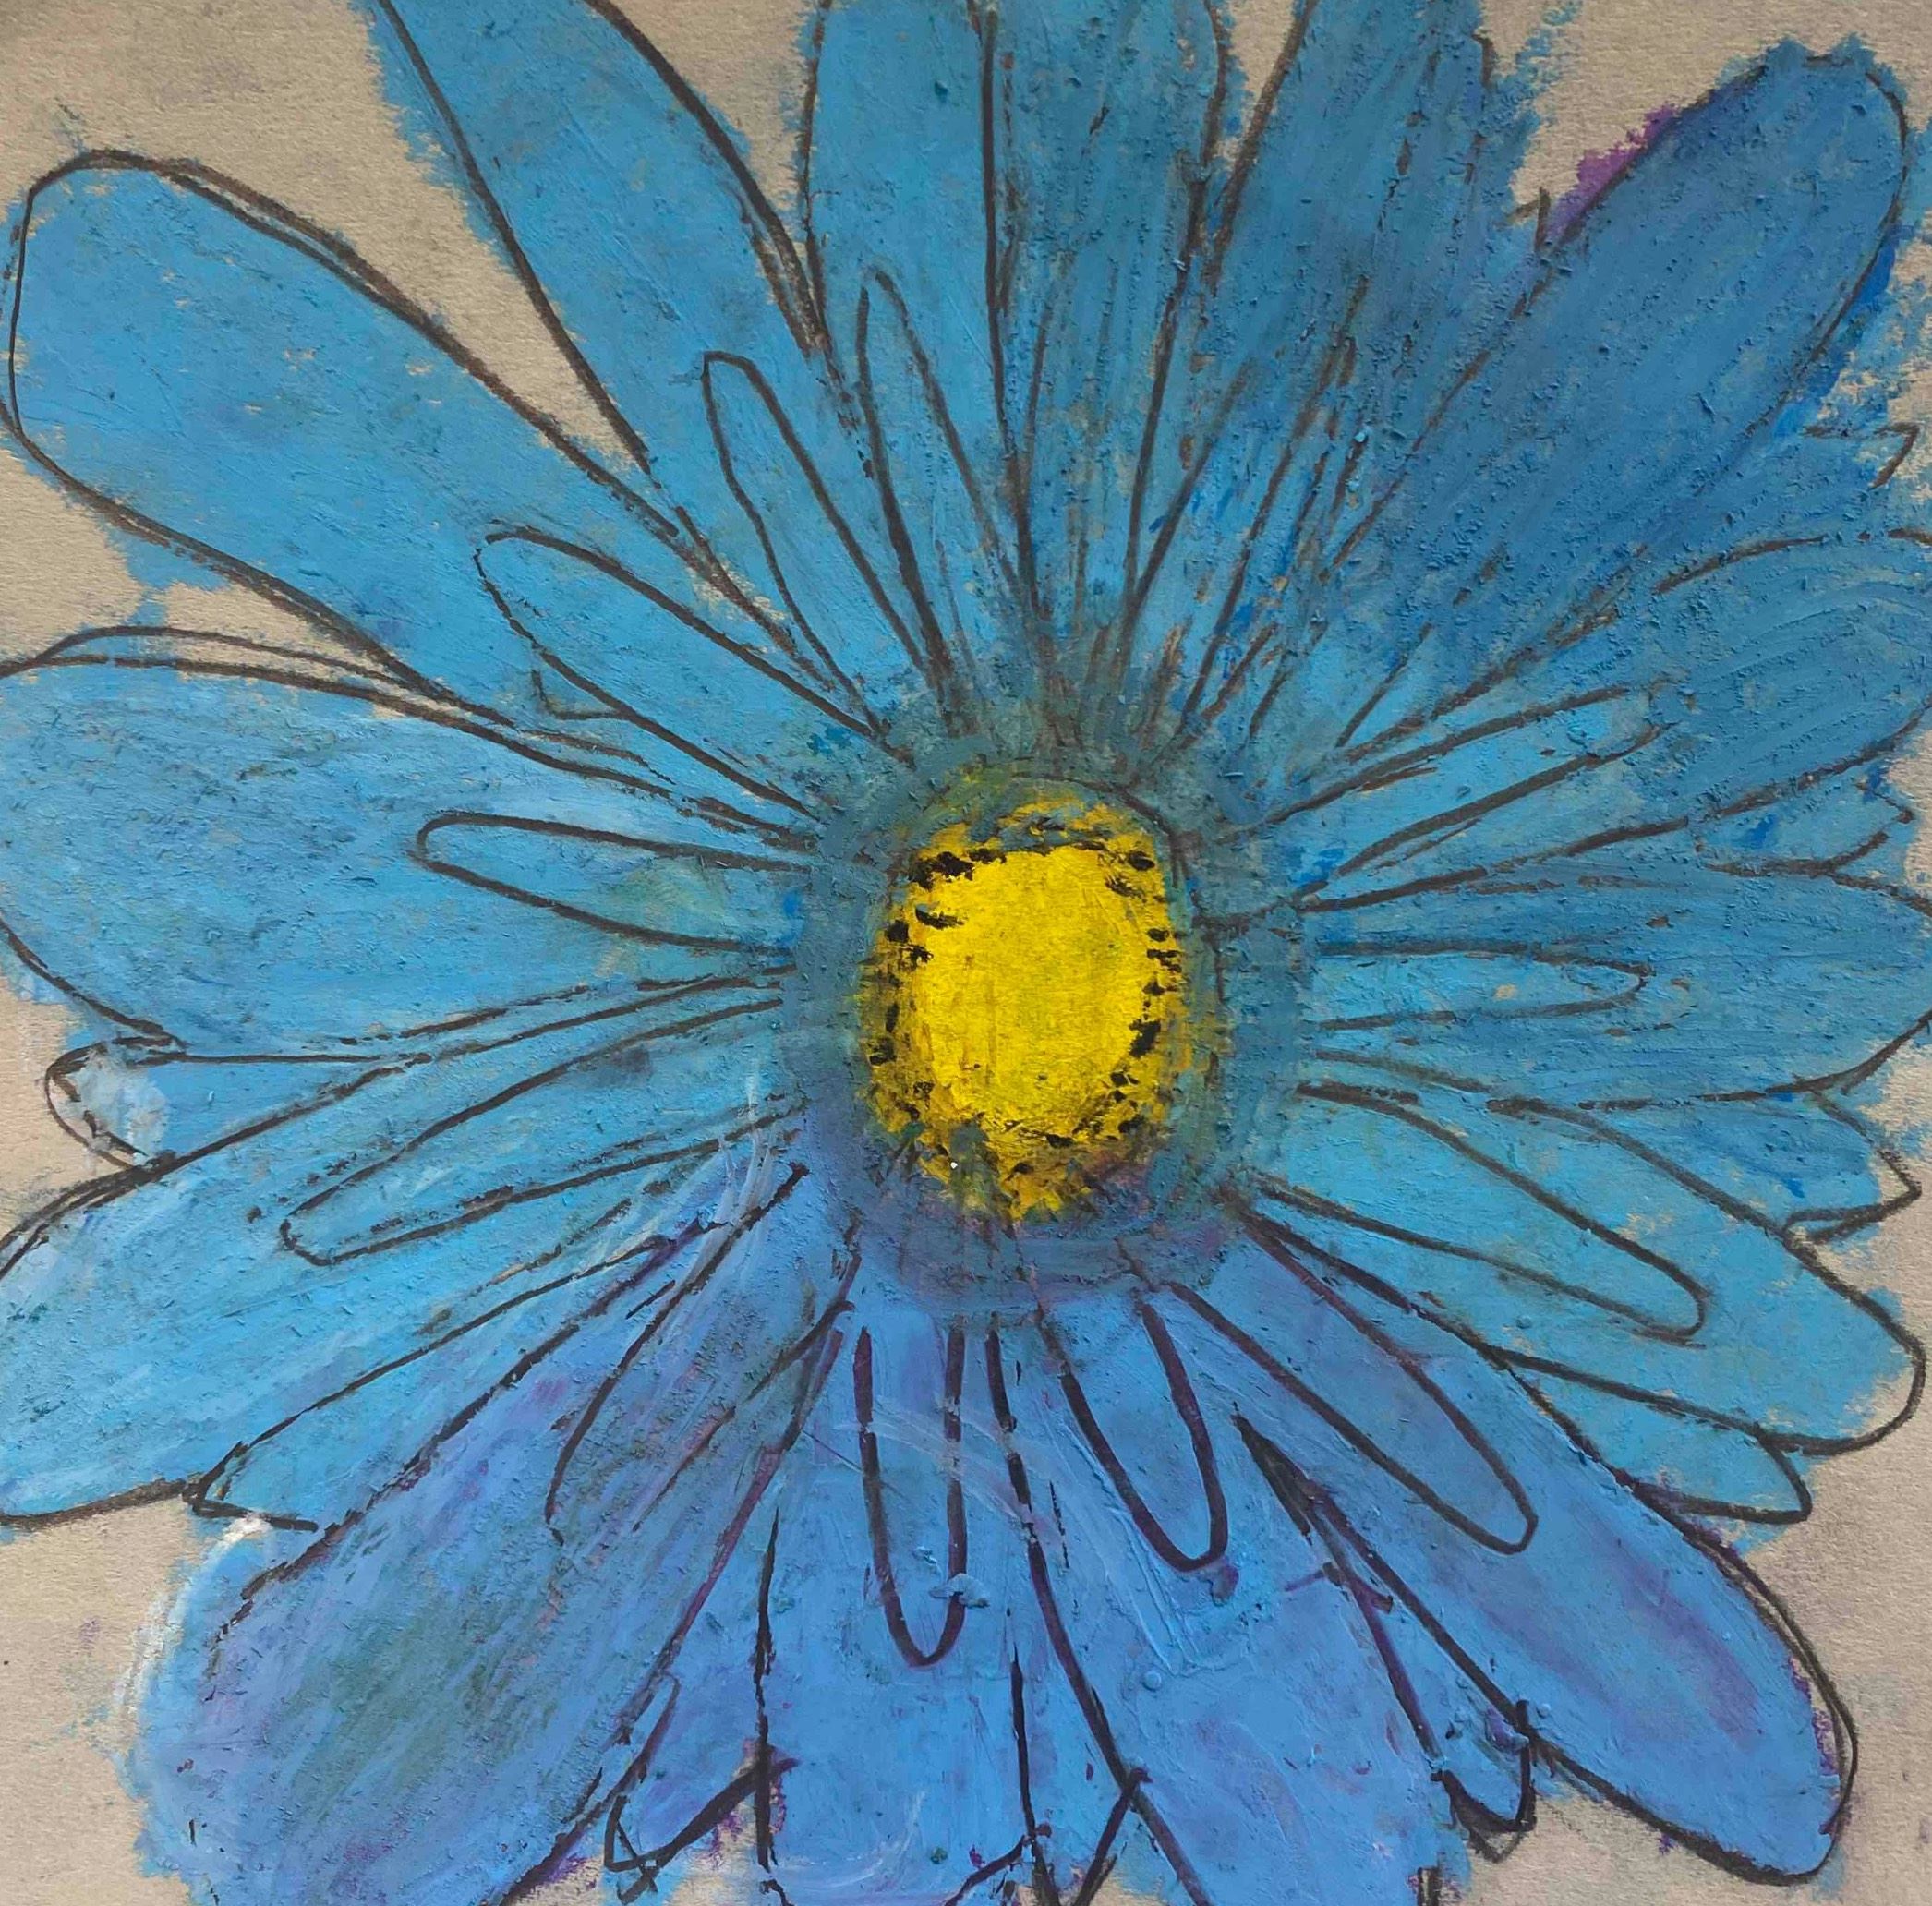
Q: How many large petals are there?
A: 15